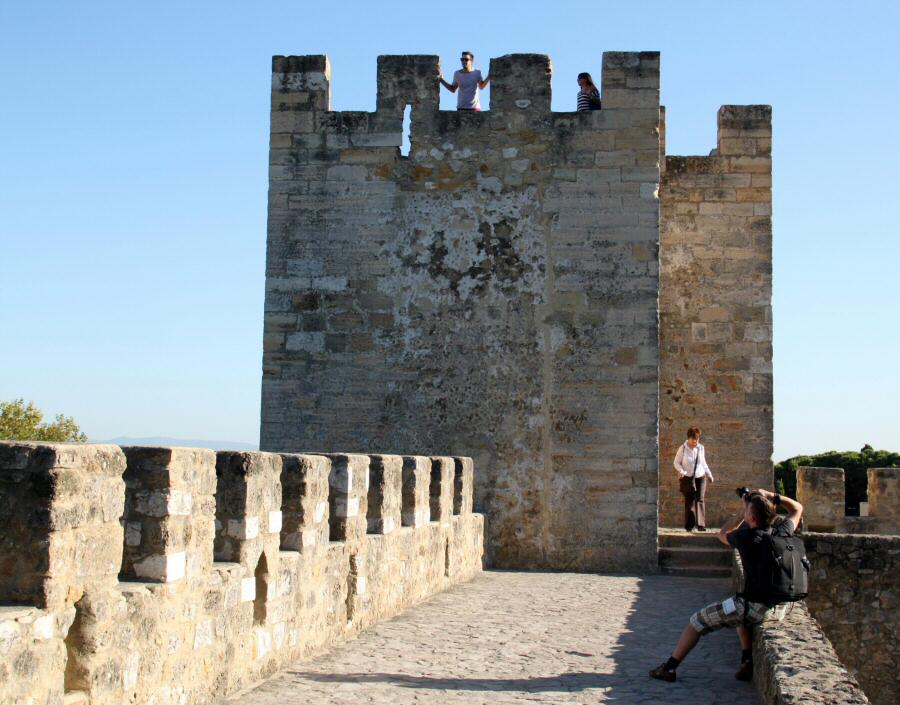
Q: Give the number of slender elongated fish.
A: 0